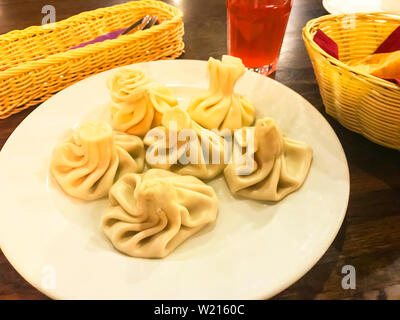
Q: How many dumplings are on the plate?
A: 6